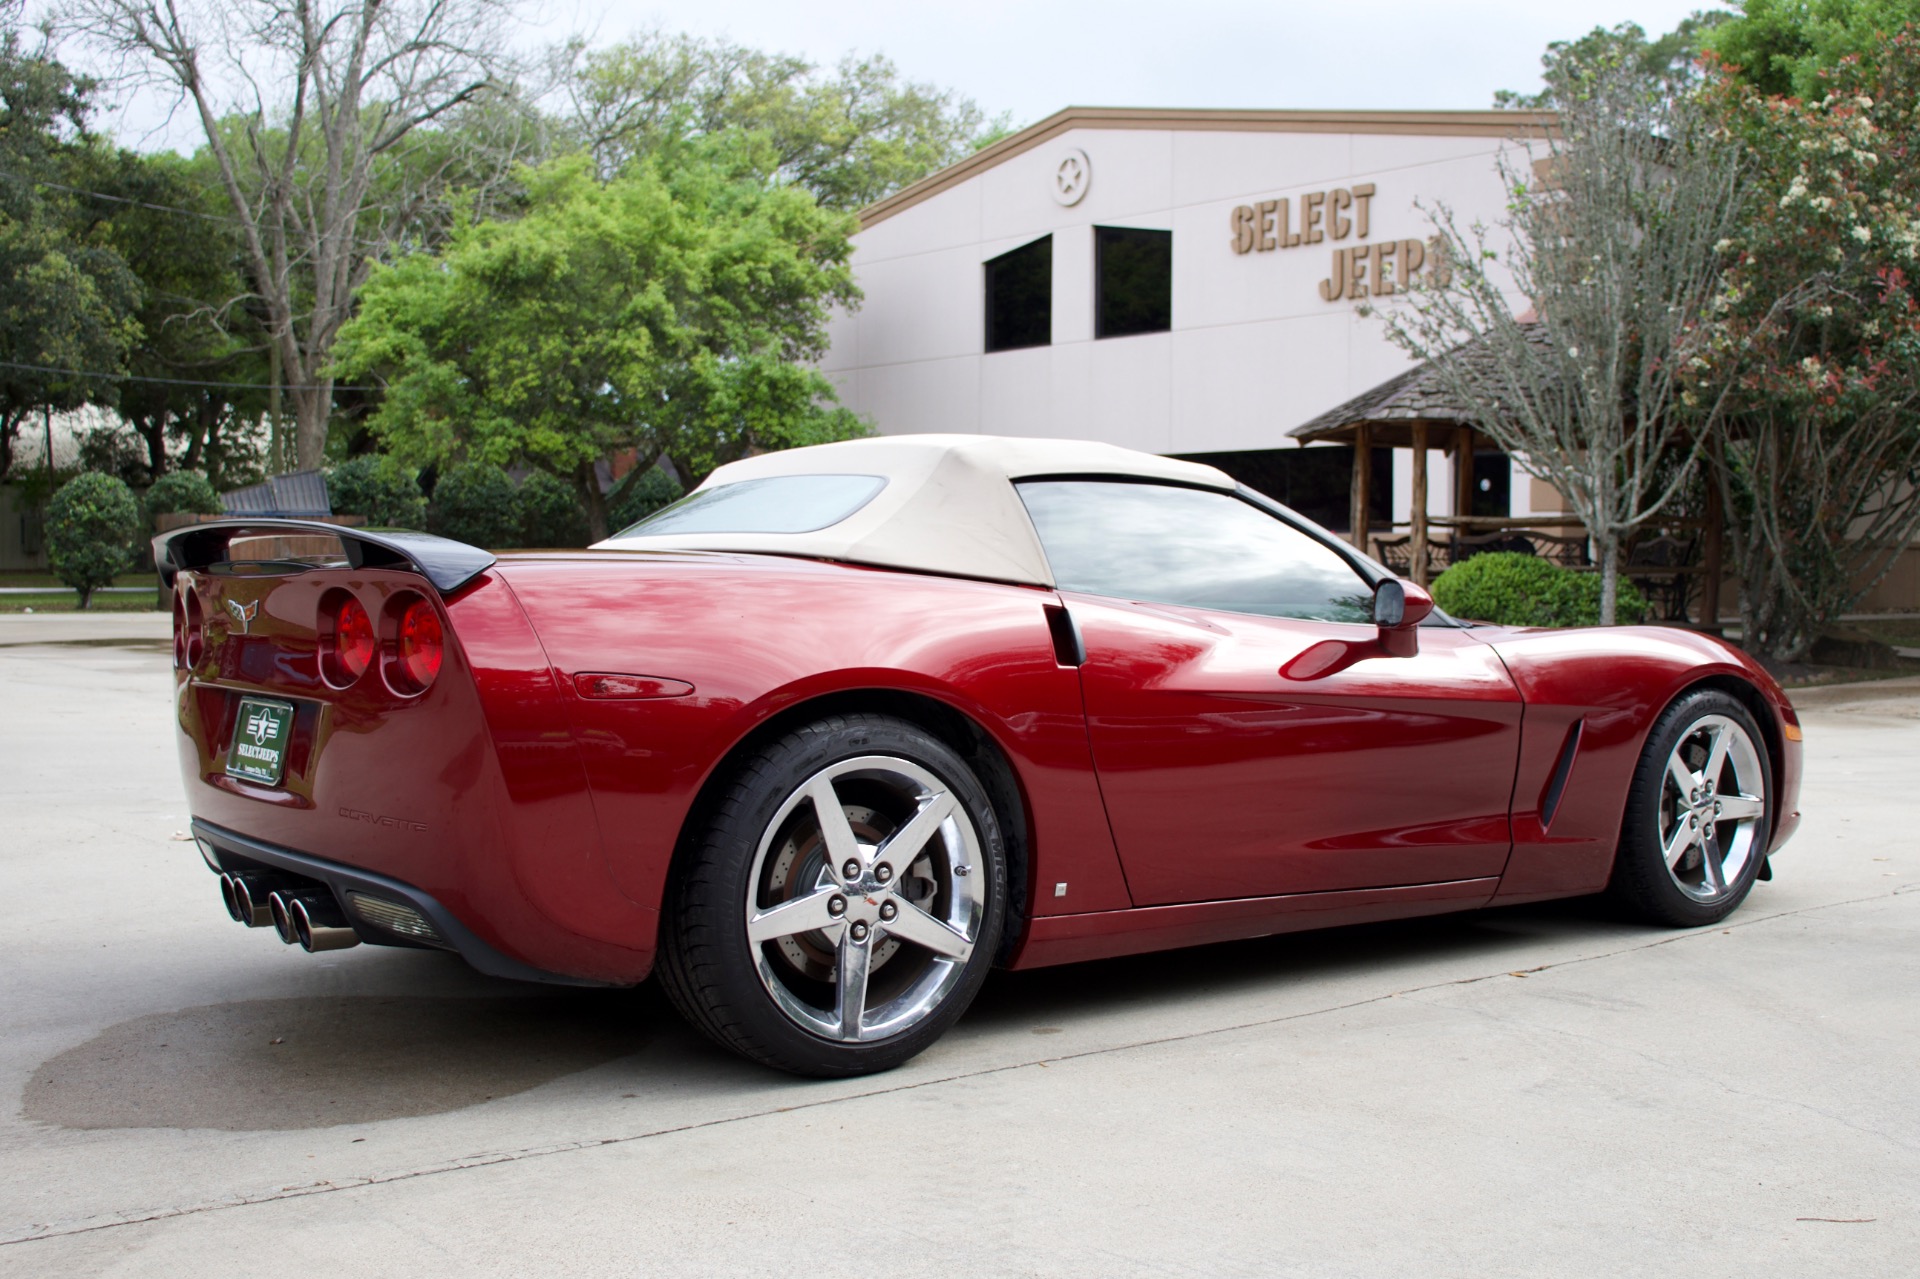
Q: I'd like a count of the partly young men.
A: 0